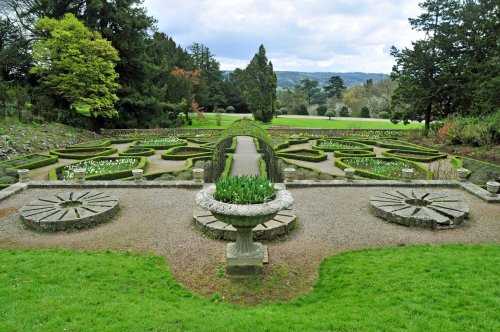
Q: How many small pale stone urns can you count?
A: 9